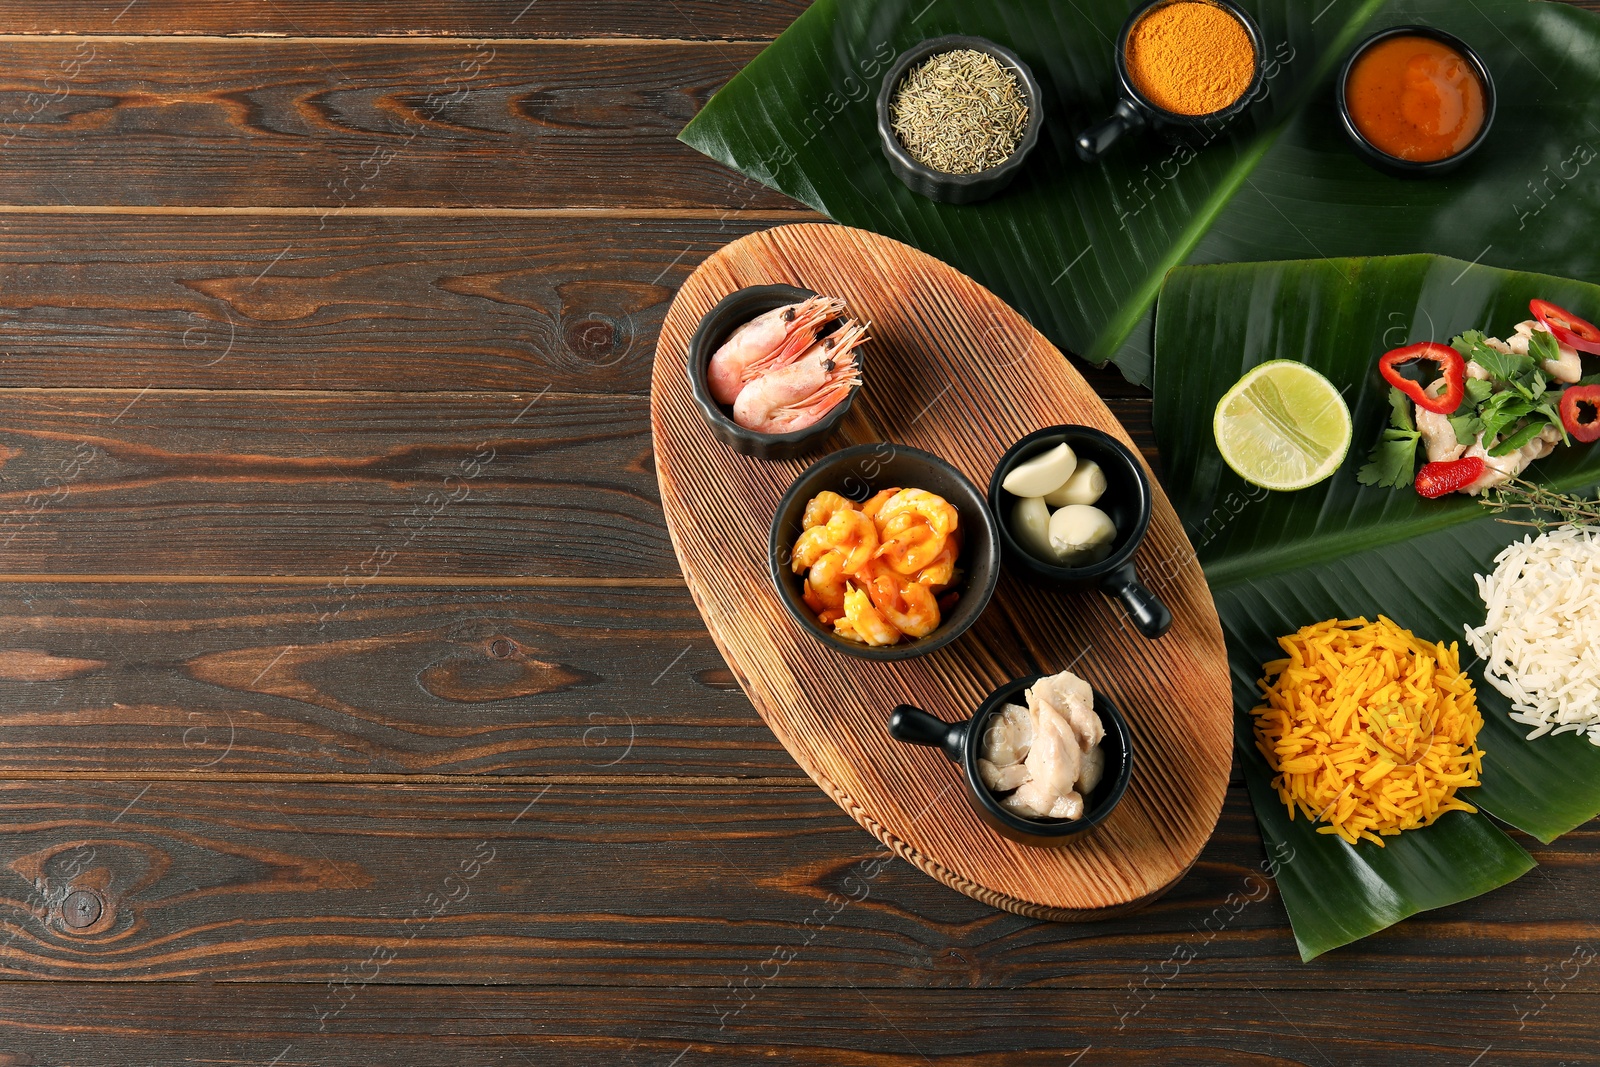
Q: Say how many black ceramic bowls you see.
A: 7